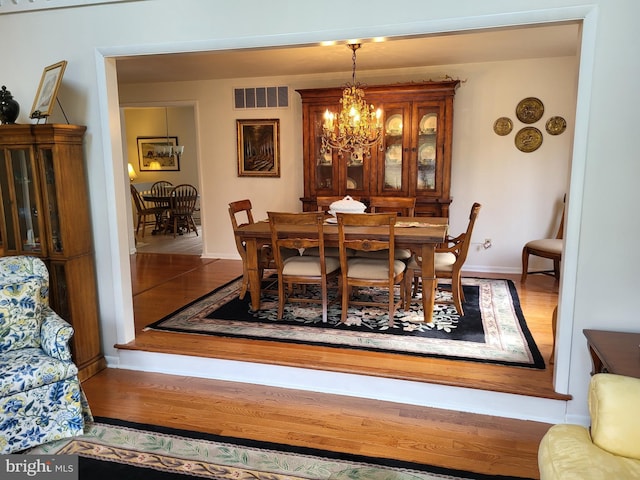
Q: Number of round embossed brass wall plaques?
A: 4